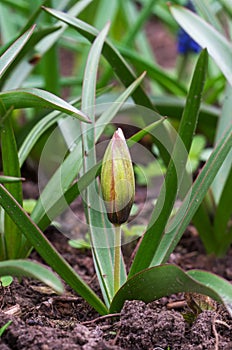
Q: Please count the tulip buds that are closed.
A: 1